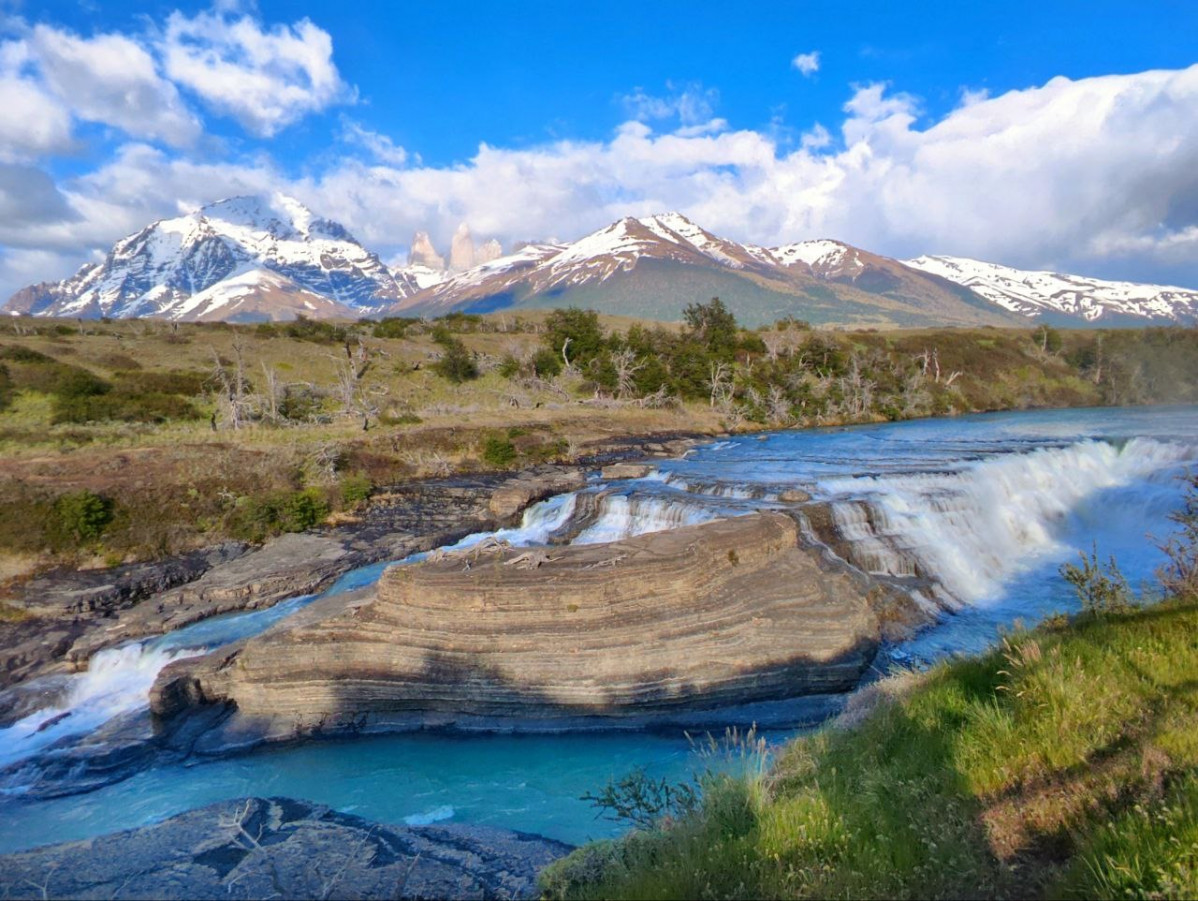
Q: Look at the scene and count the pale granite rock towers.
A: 3